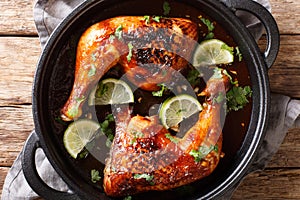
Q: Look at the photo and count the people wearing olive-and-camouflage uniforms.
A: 0